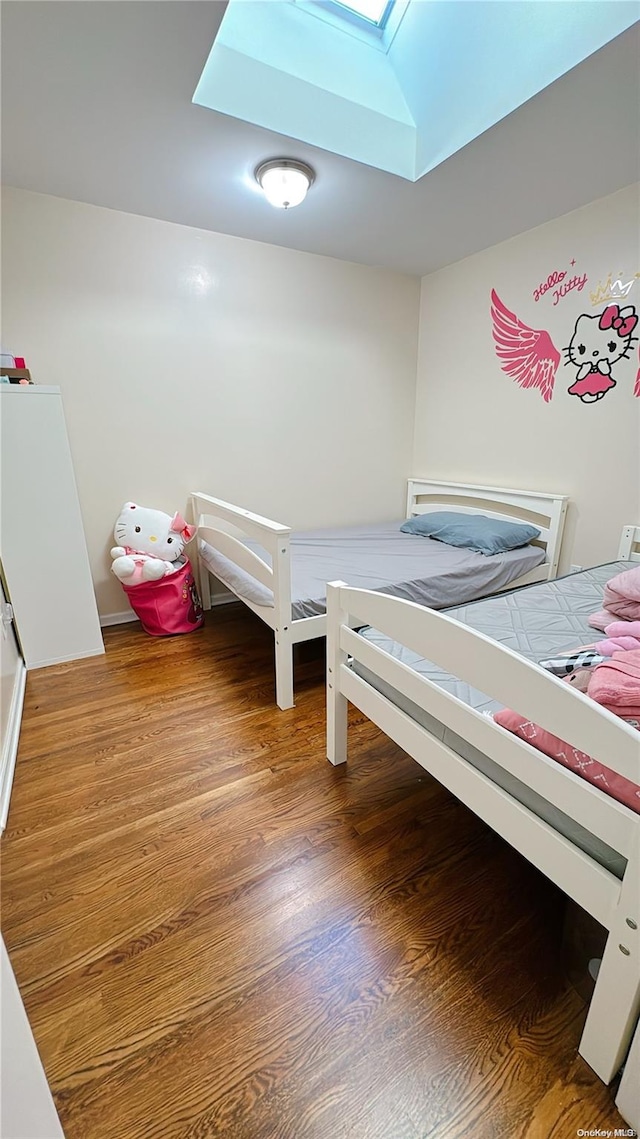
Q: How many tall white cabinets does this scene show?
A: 1